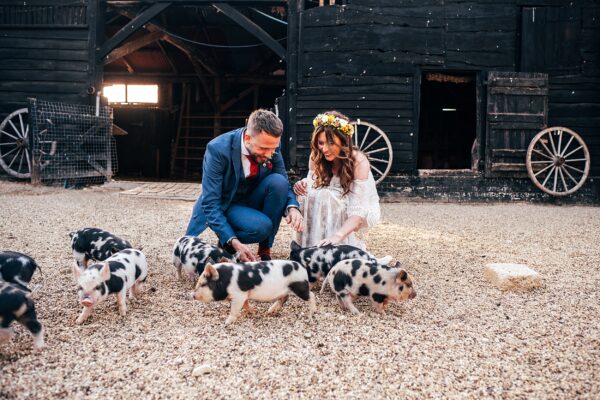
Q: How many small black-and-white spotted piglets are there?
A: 8